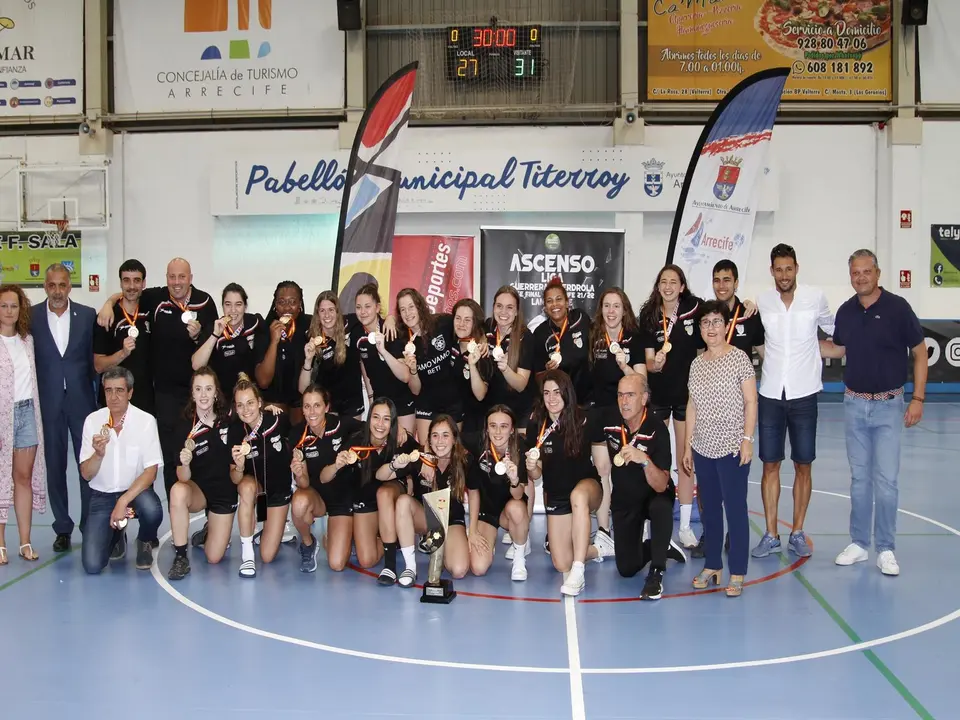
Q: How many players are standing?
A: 10